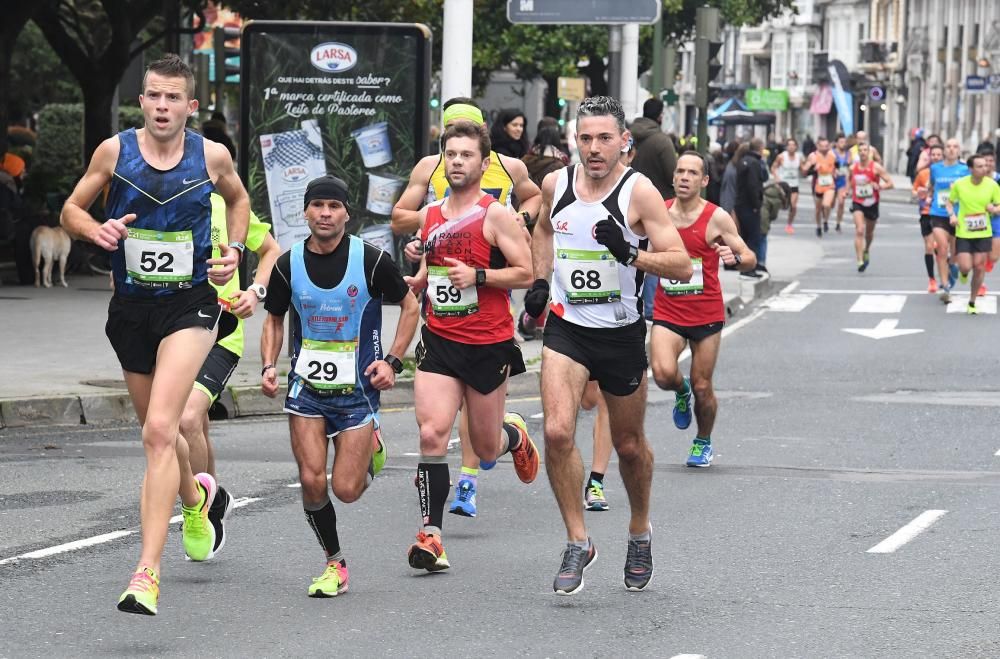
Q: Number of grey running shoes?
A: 2